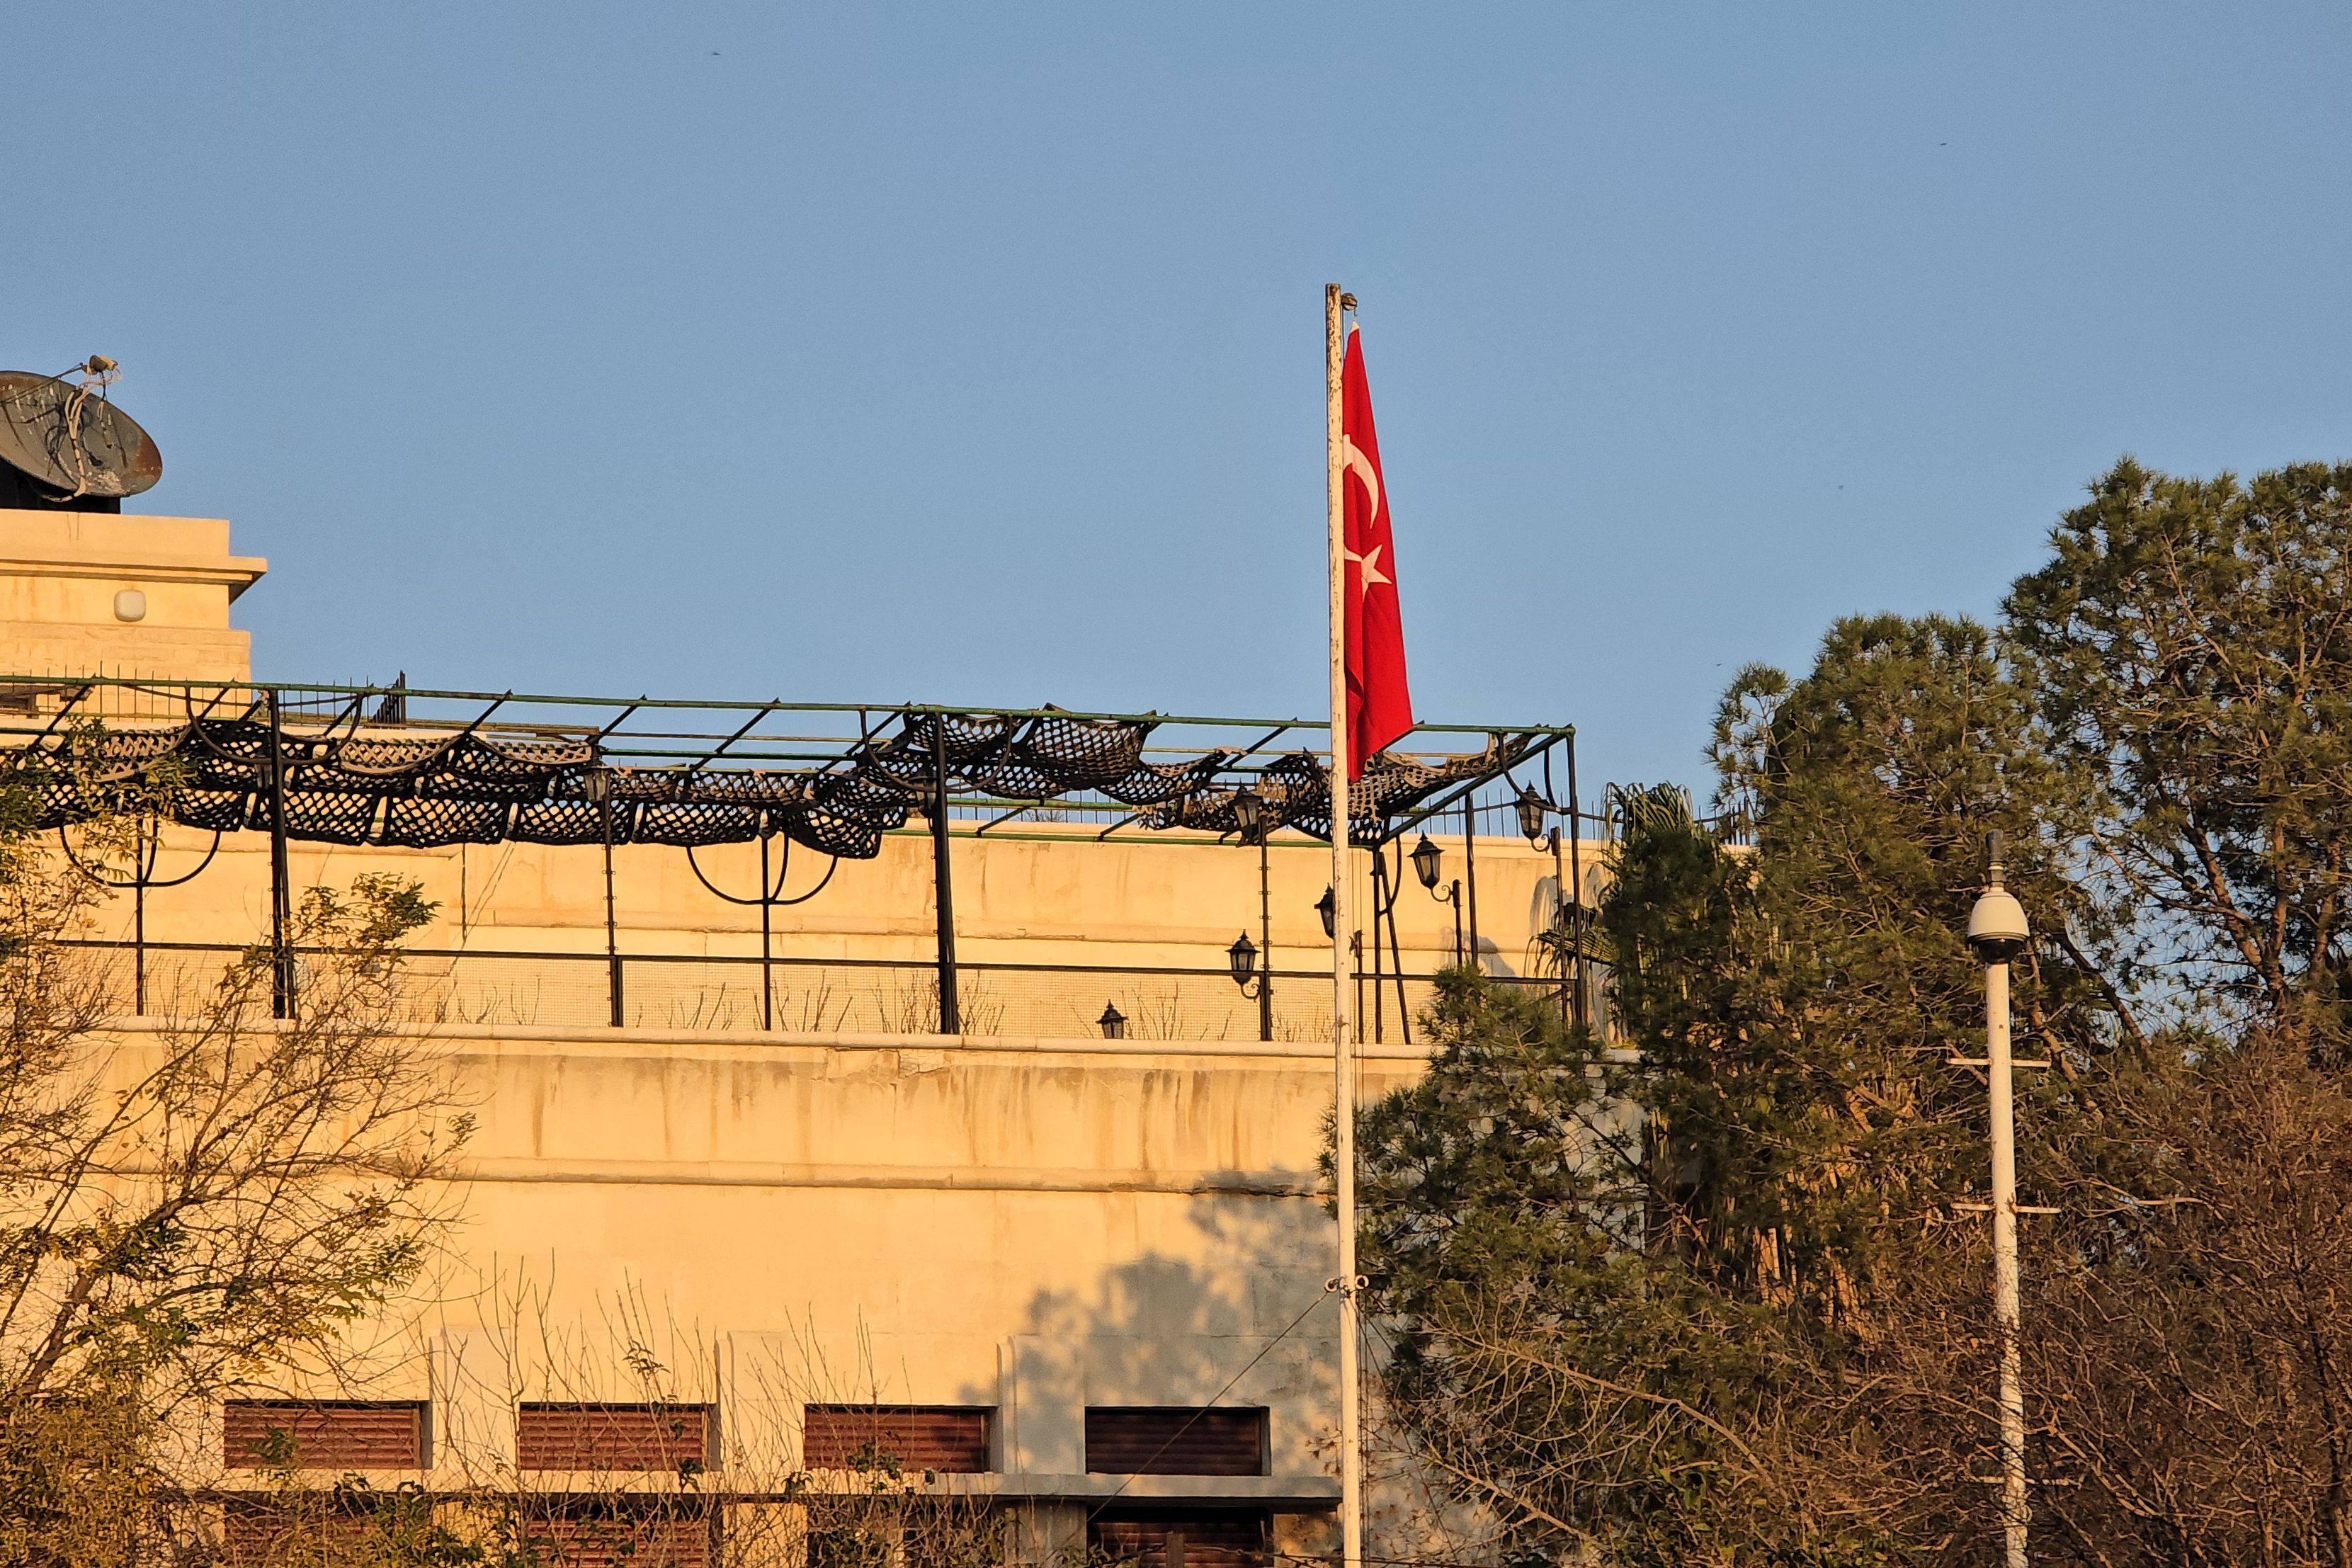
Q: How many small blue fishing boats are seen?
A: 0